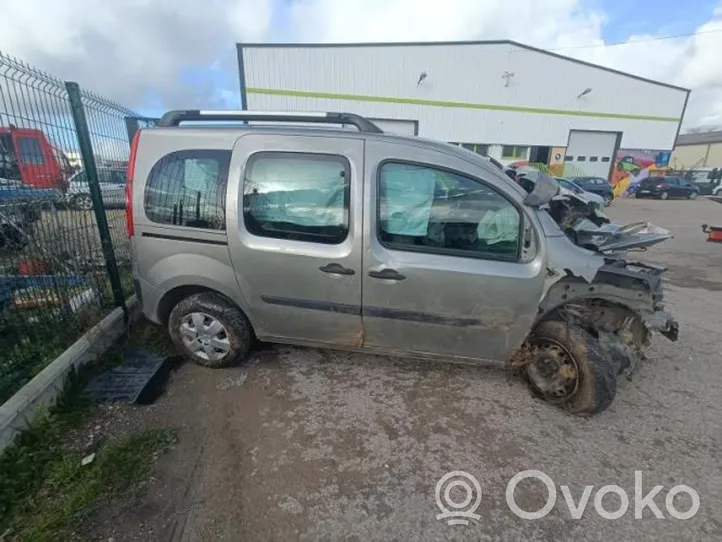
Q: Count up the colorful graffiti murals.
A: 1